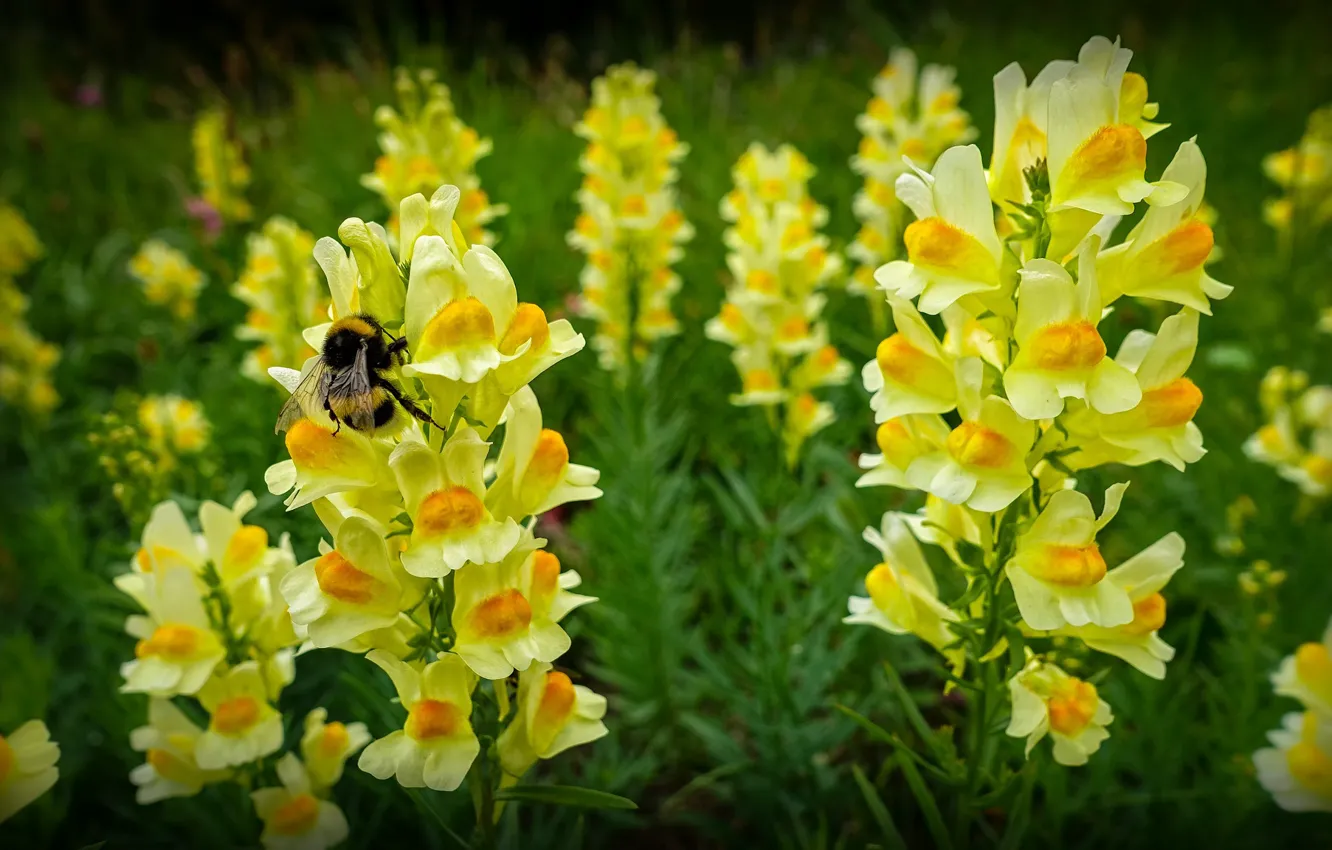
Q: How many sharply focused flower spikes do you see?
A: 2